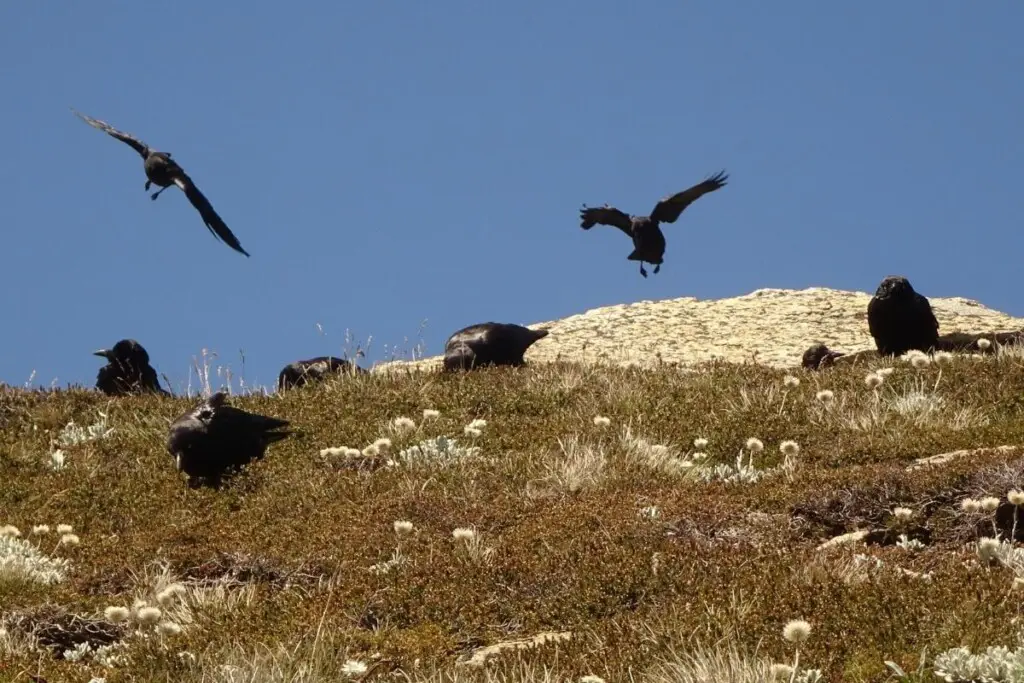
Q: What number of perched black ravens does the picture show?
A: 6